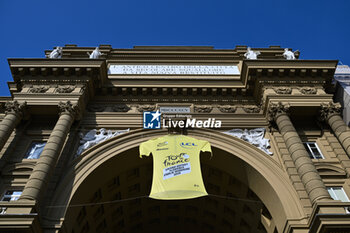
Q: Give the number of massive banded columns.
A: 4